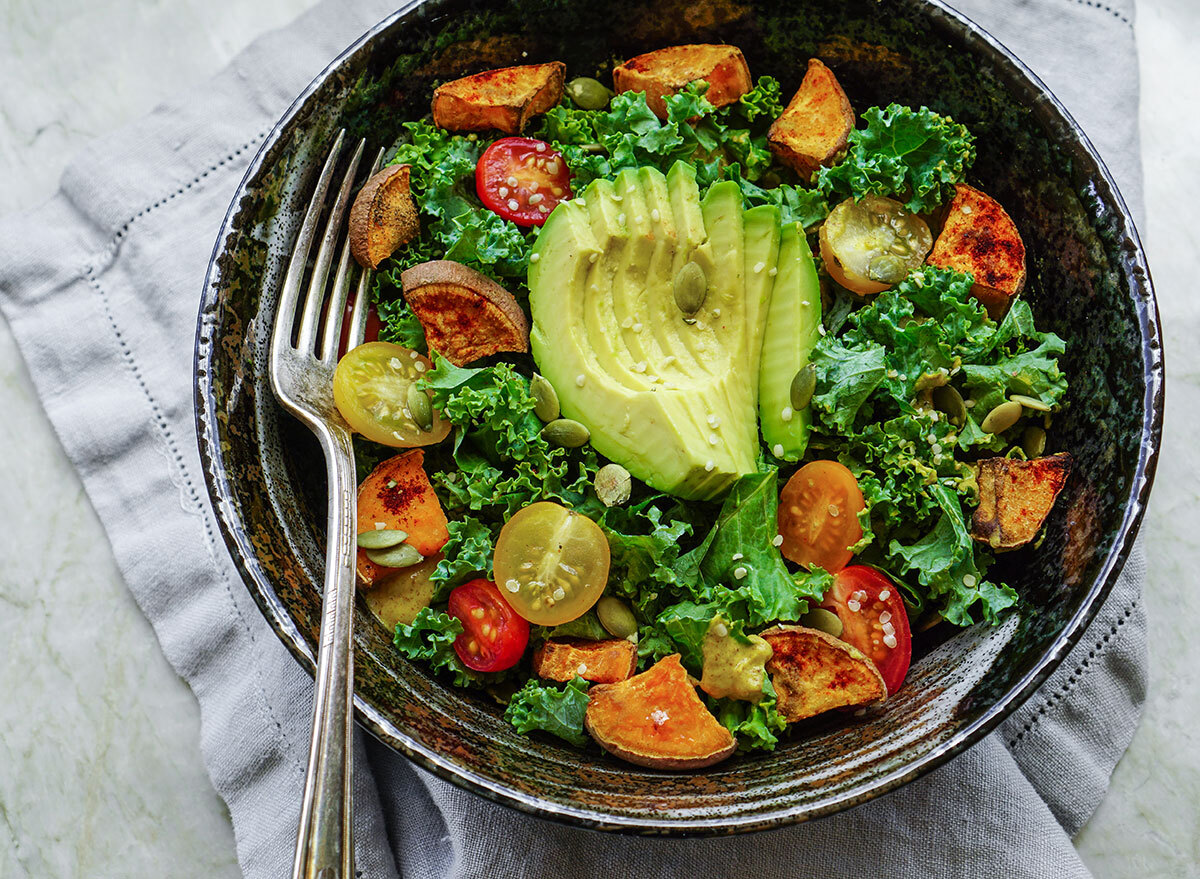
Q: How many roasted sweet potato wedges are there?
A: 11